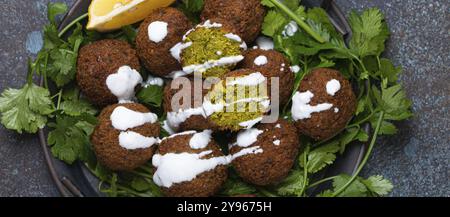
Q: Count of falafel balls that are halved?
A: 2